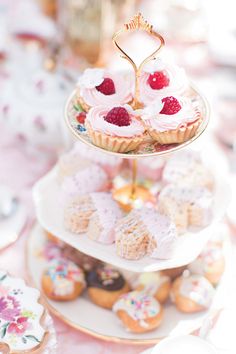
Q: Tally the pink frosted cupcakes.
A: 4